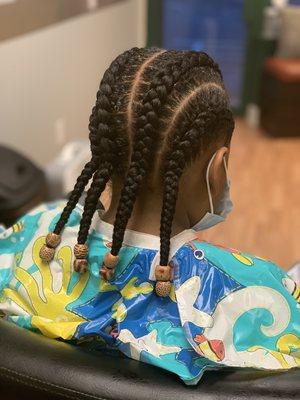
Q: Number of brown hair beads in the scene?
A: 8